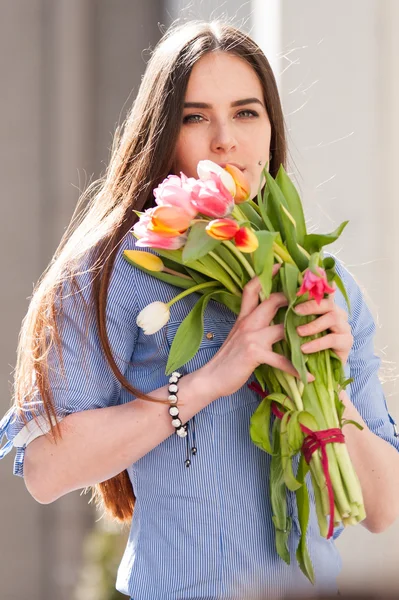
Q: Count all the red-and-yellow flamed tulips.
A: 2